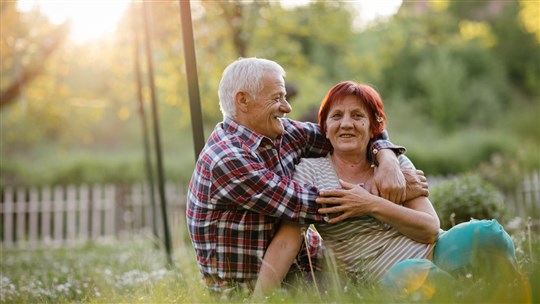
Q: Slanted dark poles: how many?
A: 3